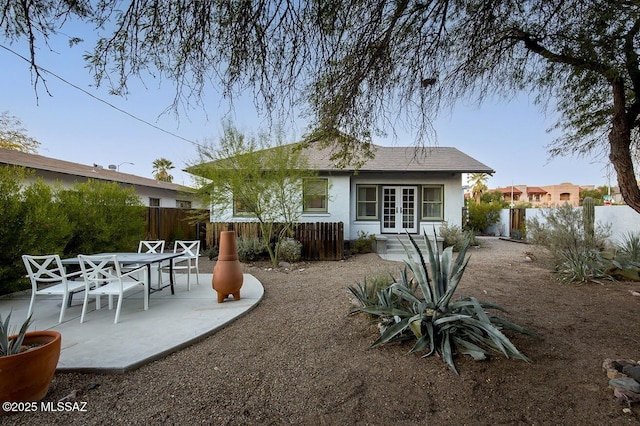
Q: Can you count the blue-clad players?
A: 0